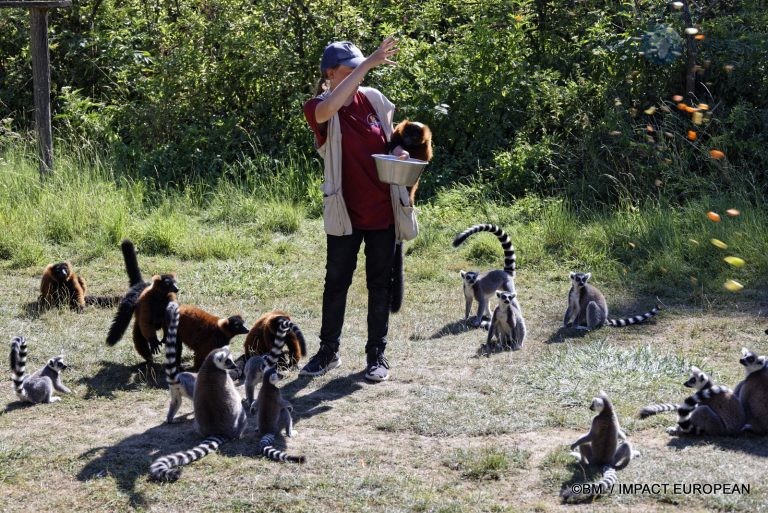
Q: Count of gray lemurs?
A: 11